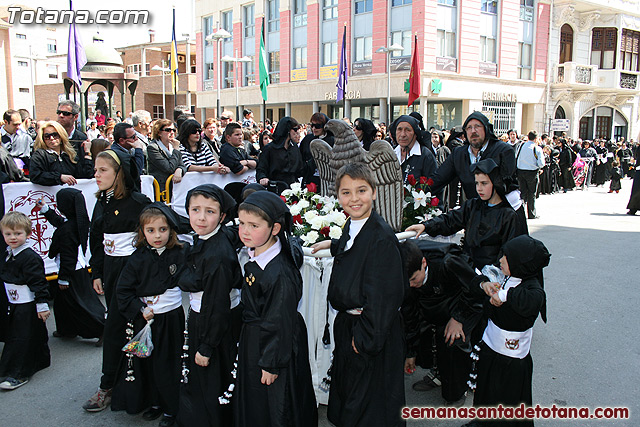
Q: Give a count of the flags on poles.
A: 5